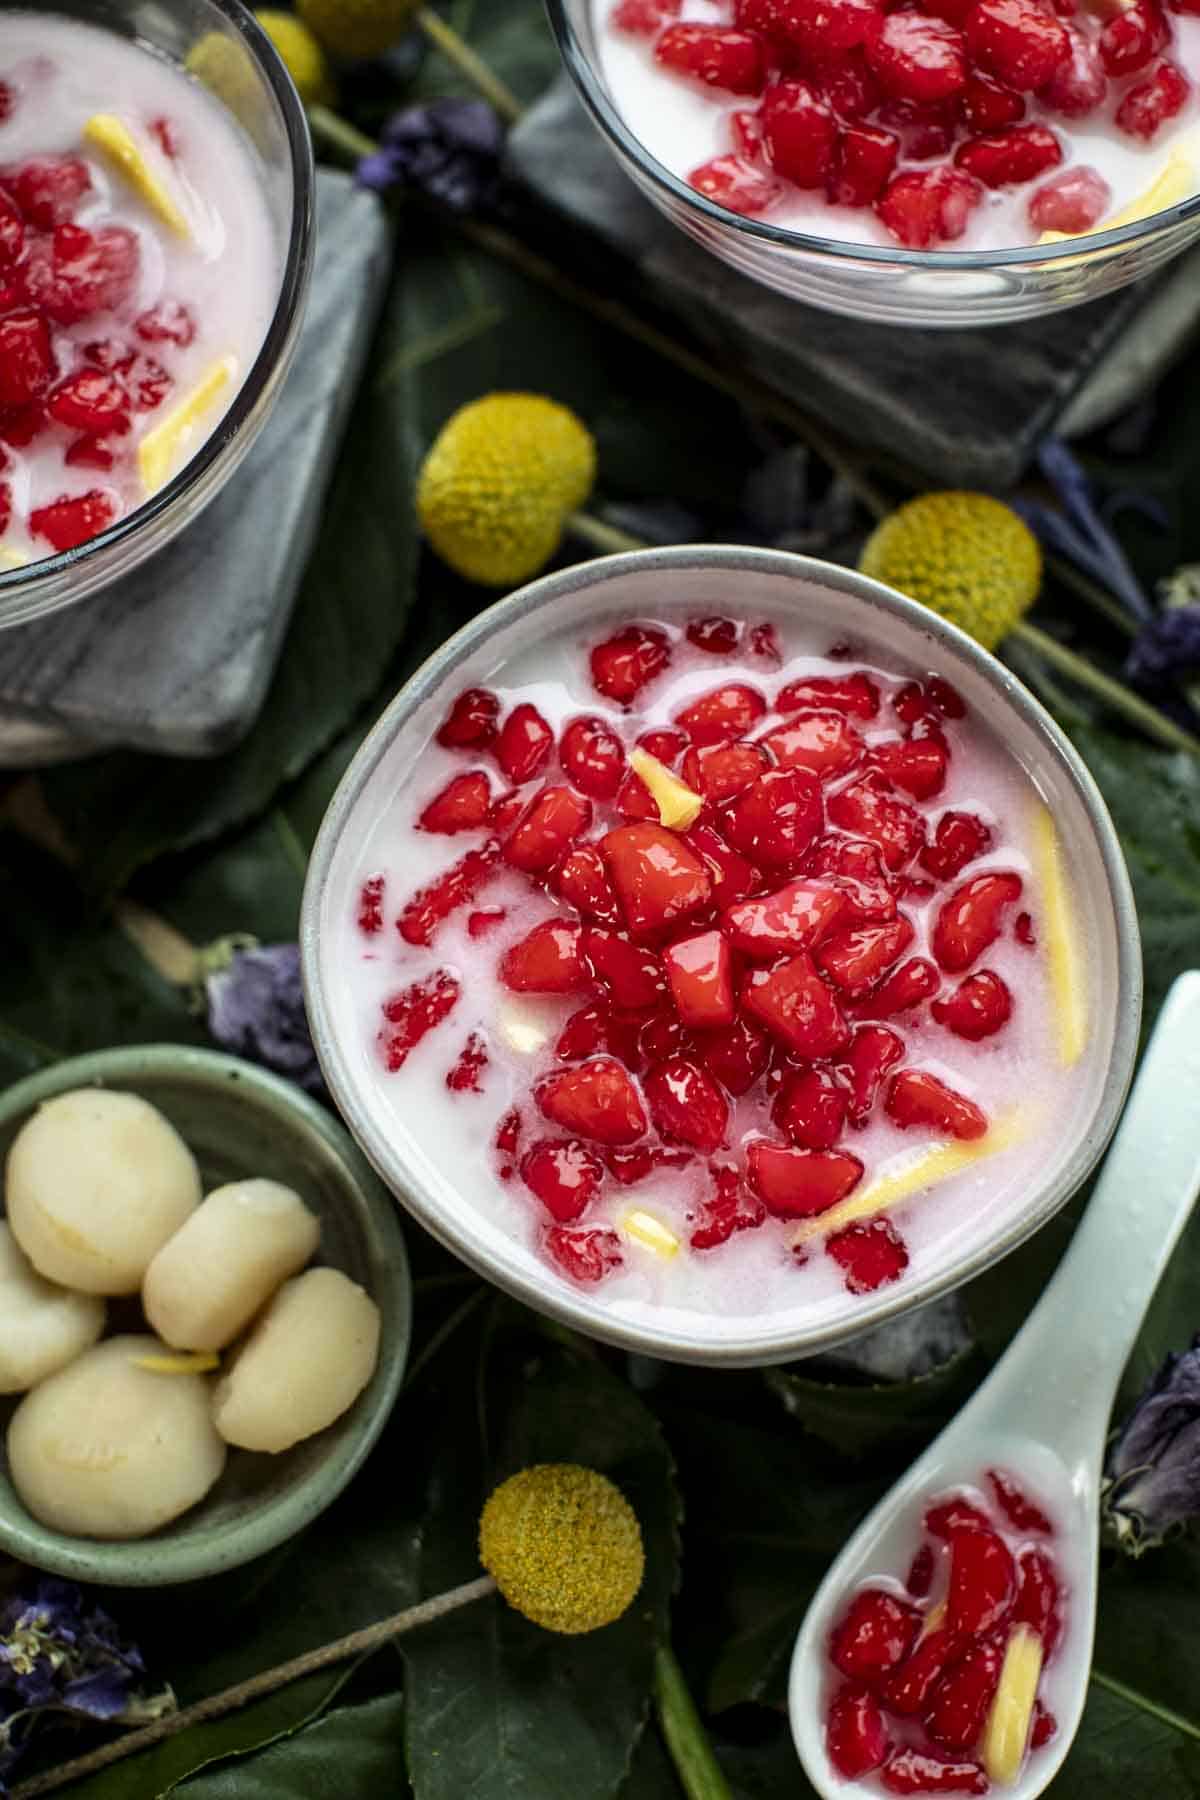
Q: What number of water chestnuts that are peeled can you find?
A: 5